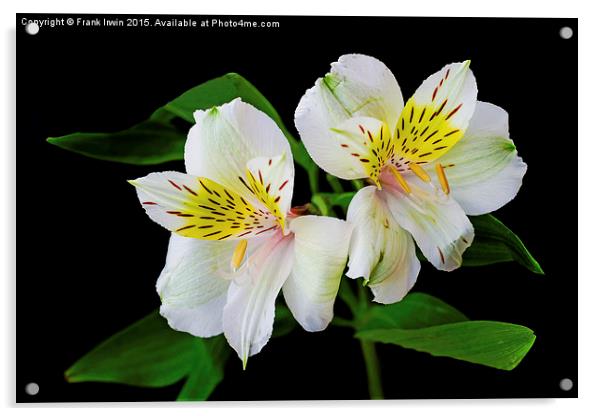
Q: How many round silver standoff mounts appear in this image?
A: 4